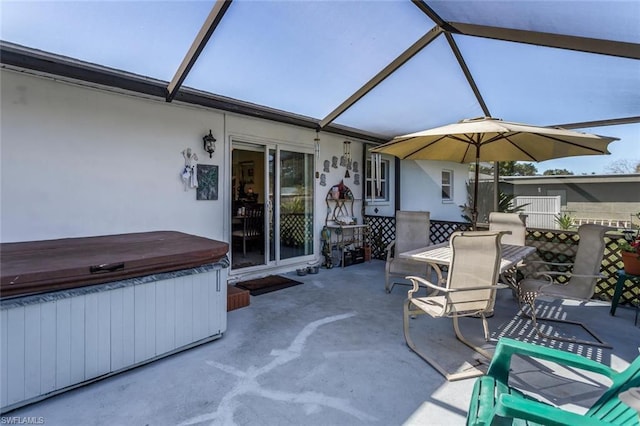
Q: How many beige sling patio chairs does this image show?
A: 4